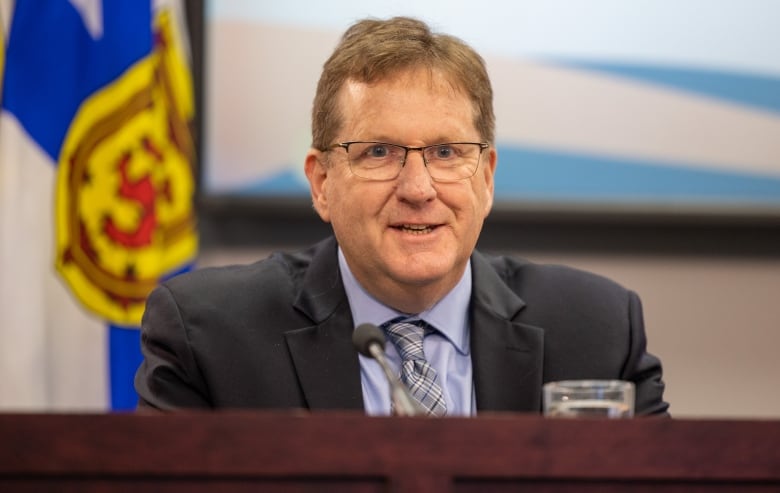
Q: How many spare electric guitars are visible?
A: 0